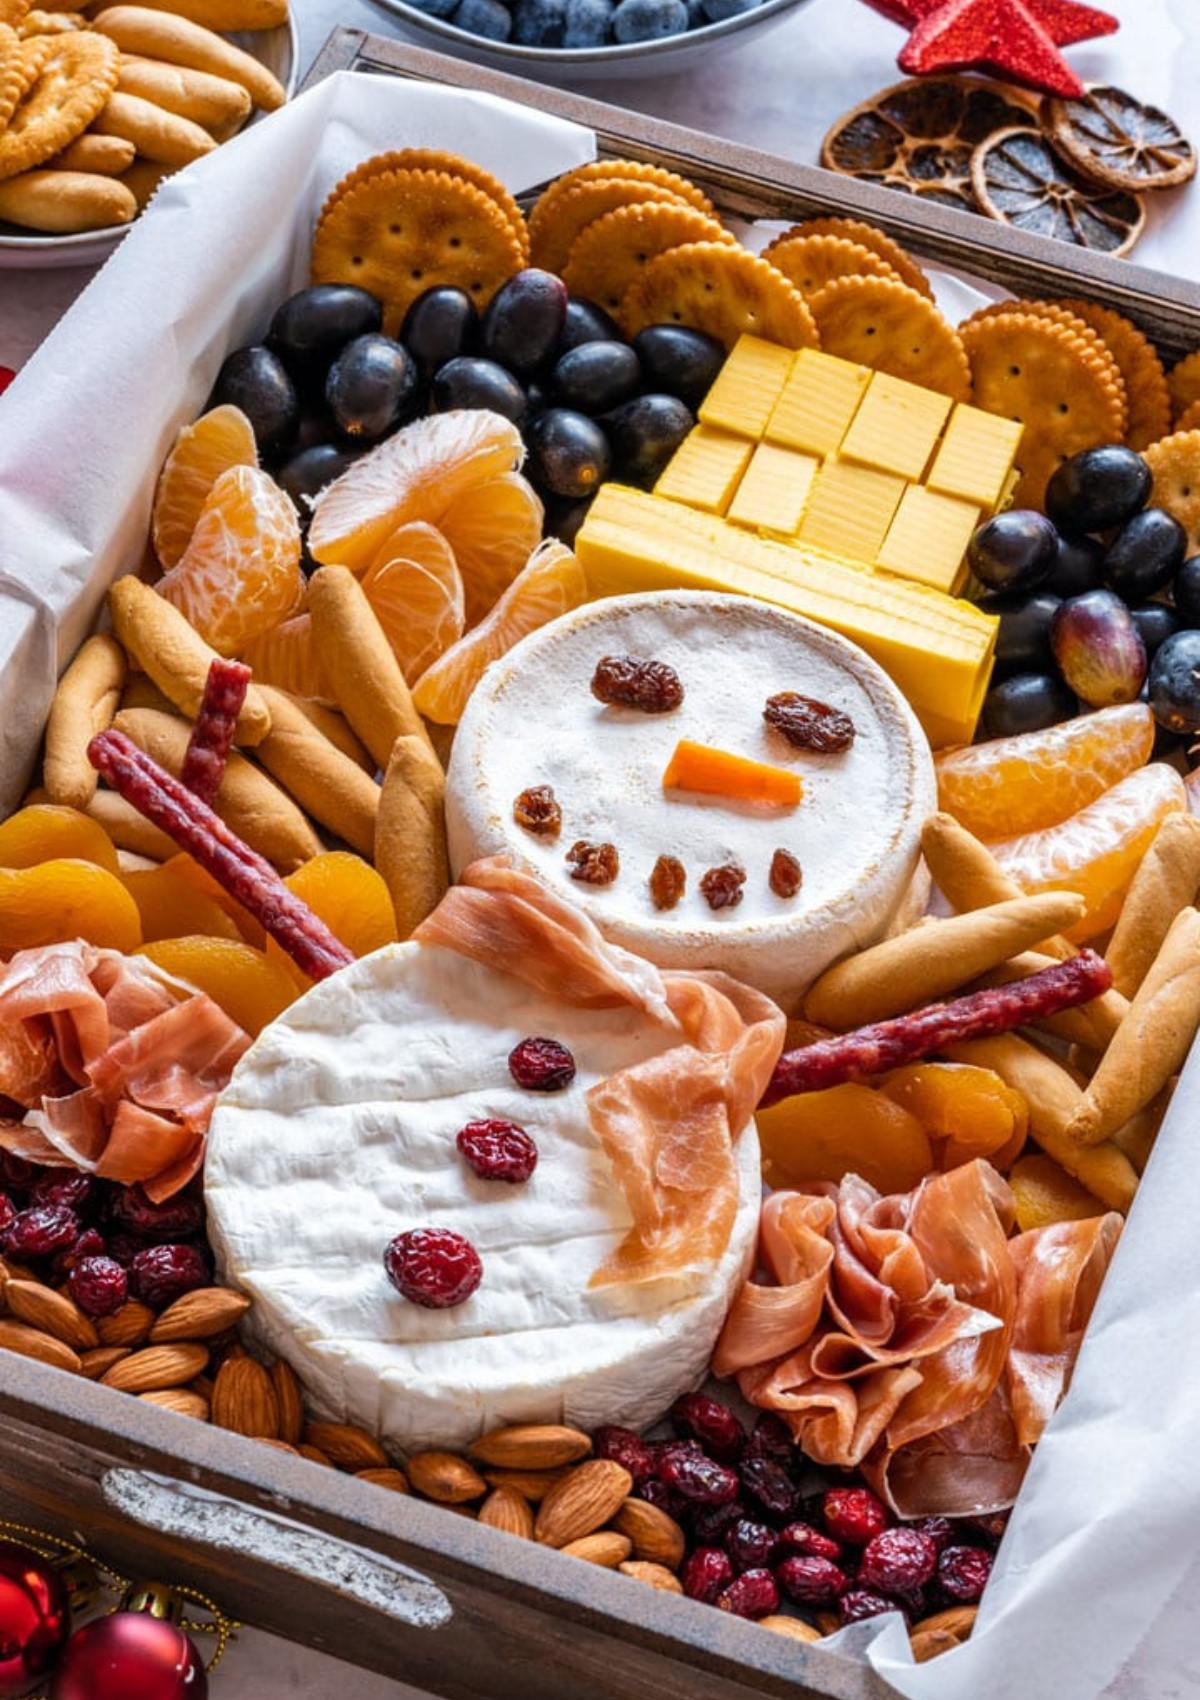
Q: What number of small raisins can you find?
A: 5